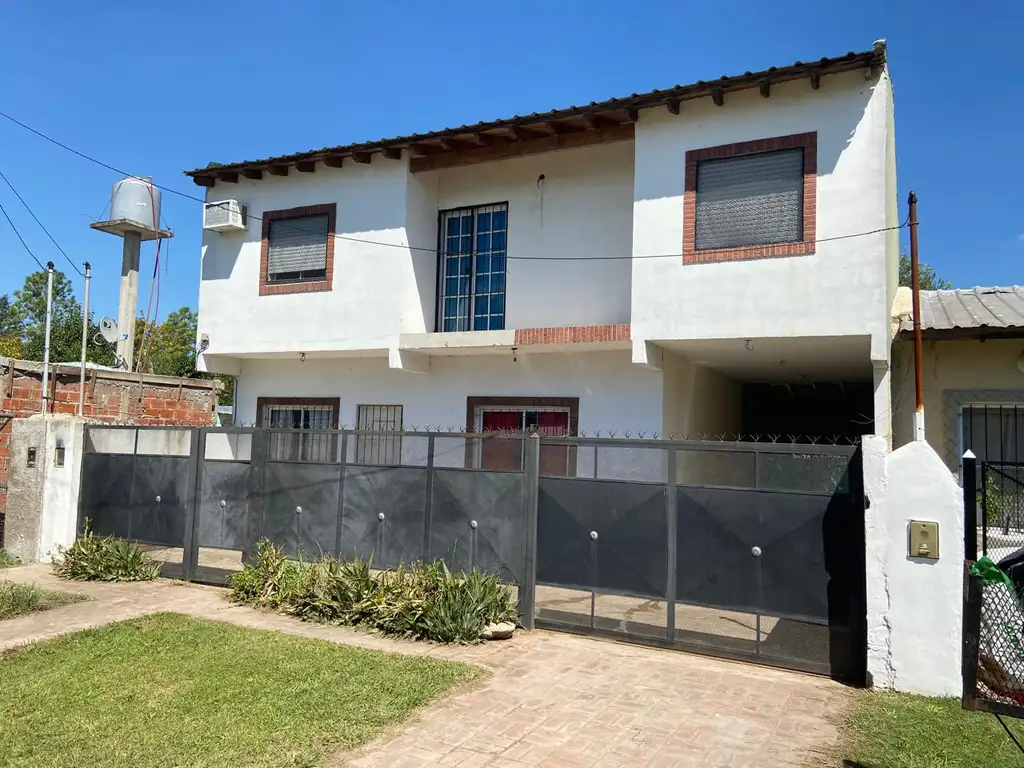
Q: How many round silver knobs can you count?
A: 7